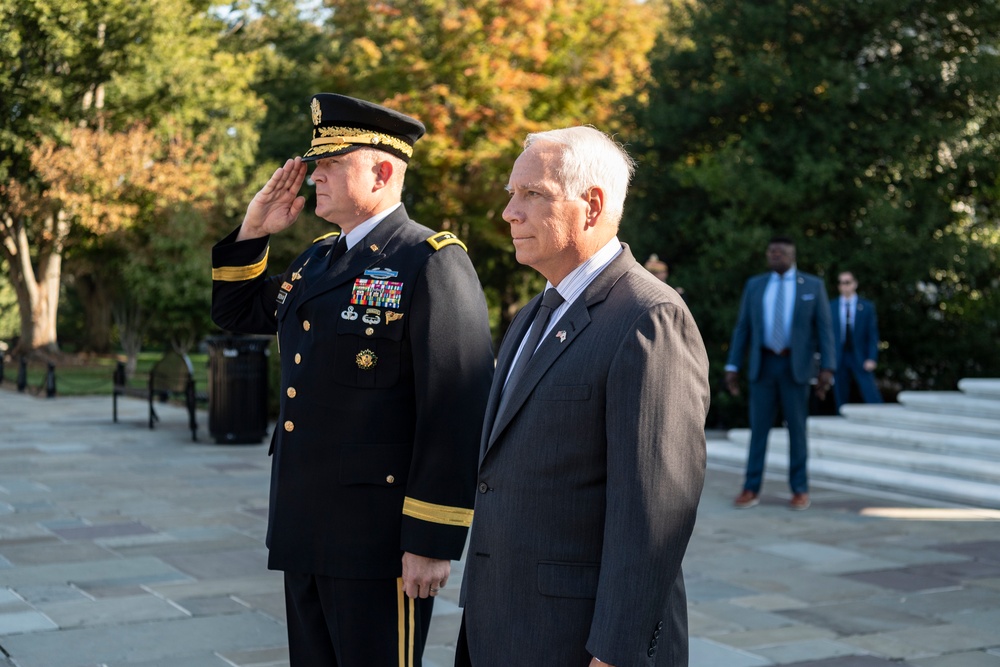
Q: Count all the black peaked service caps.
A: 1